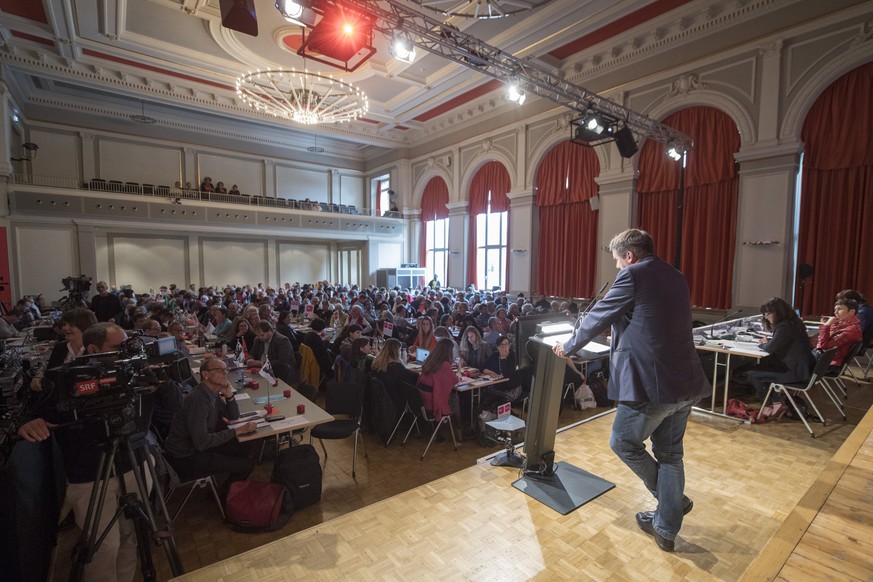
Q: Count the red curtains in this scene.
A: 5